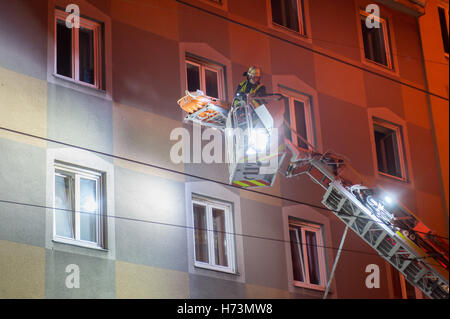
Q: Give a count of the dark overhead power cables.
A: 3